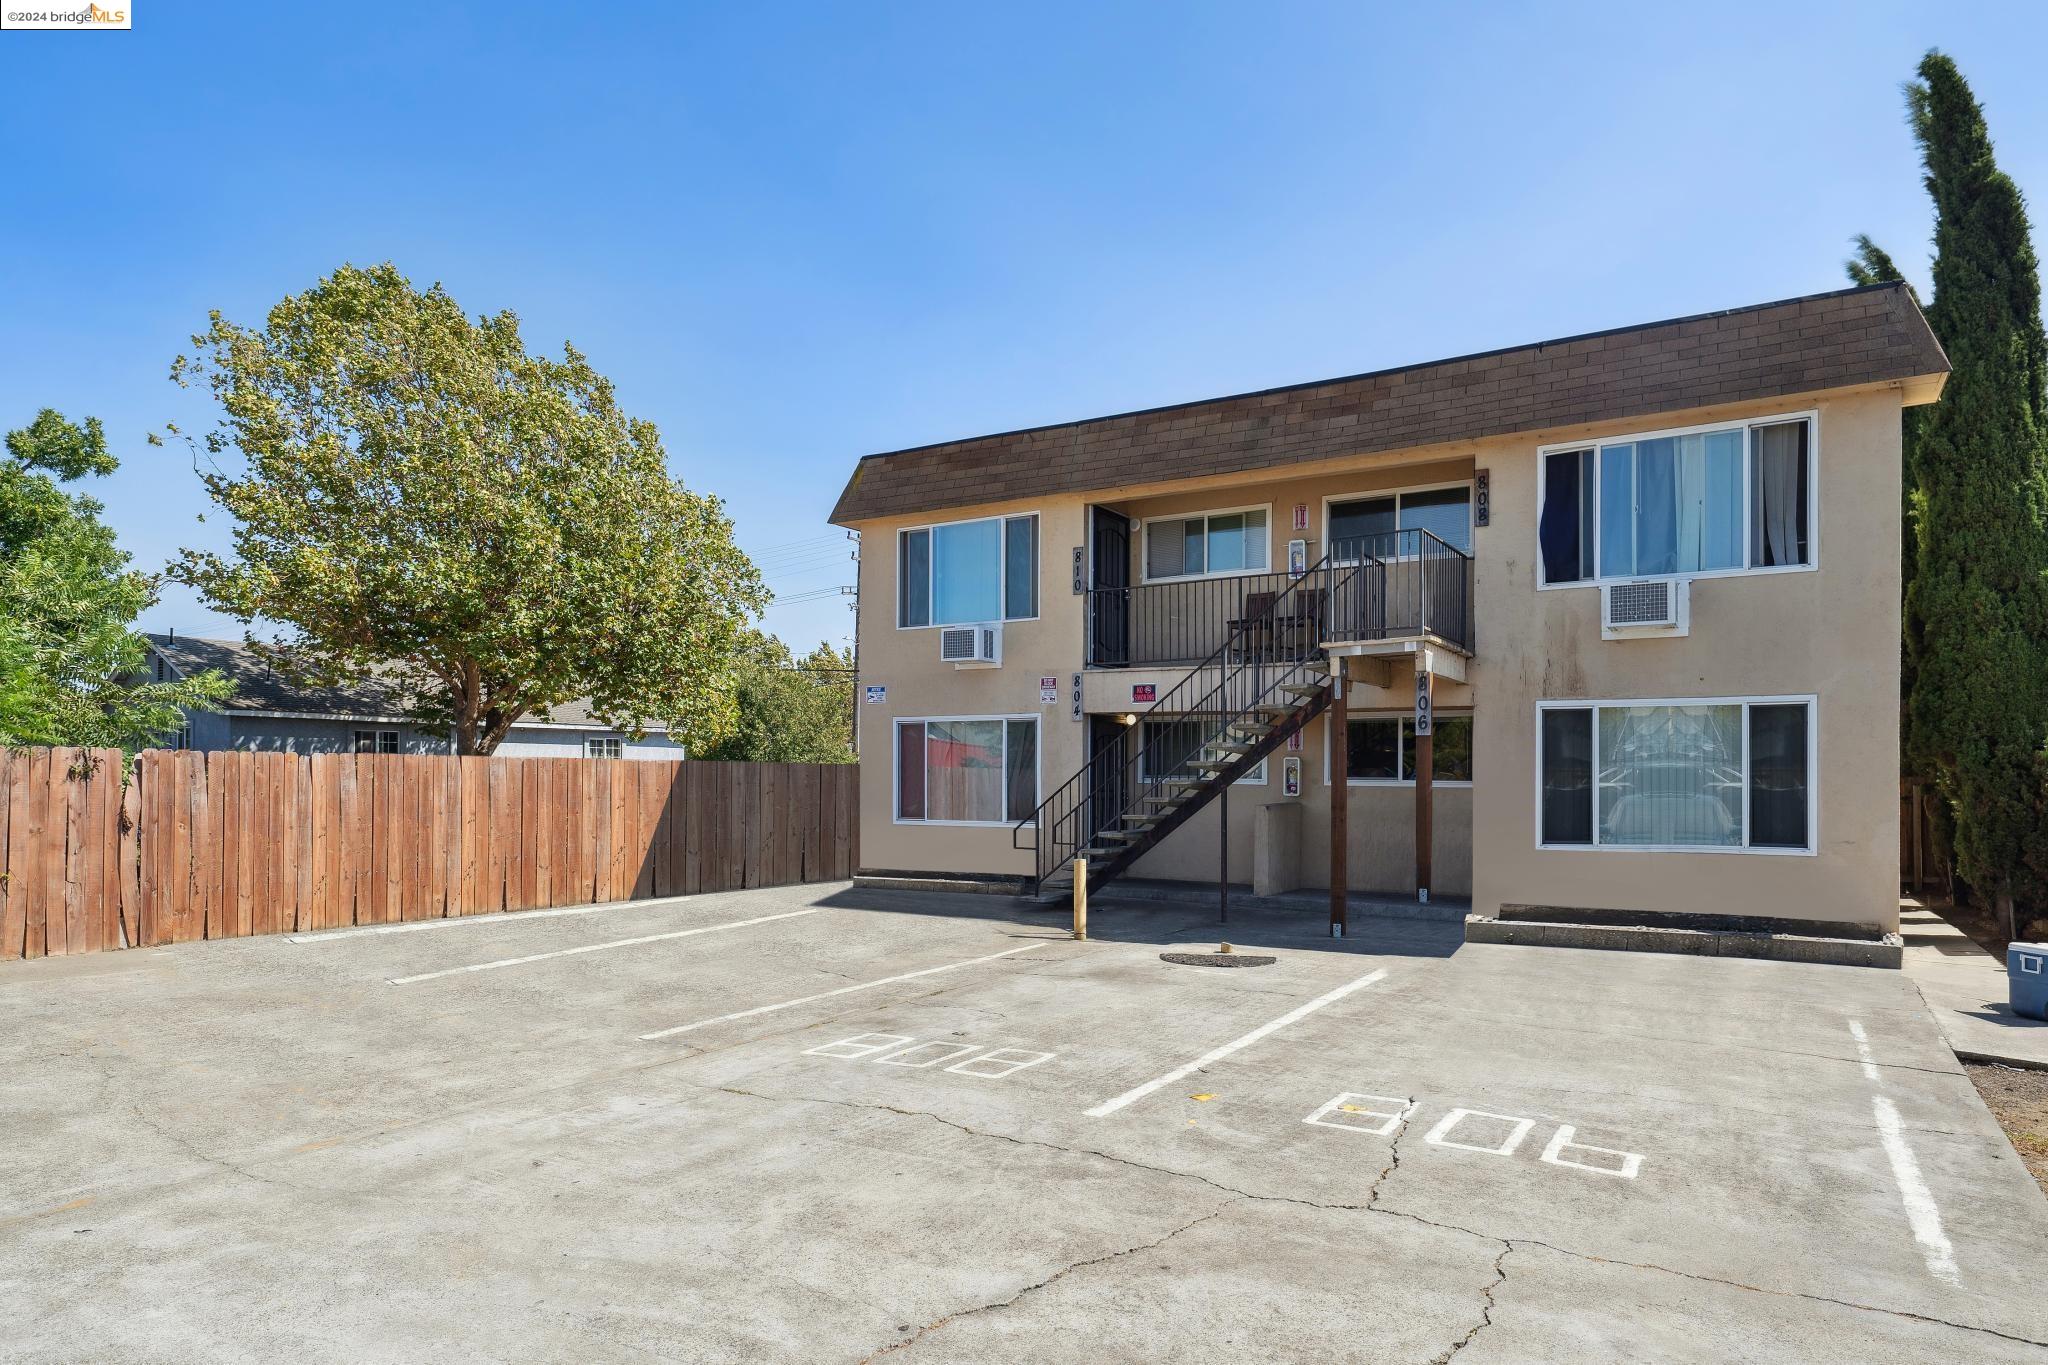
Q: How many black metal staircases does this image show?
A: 1